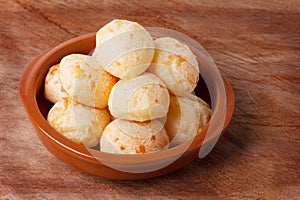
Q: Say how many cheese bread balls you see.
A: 8